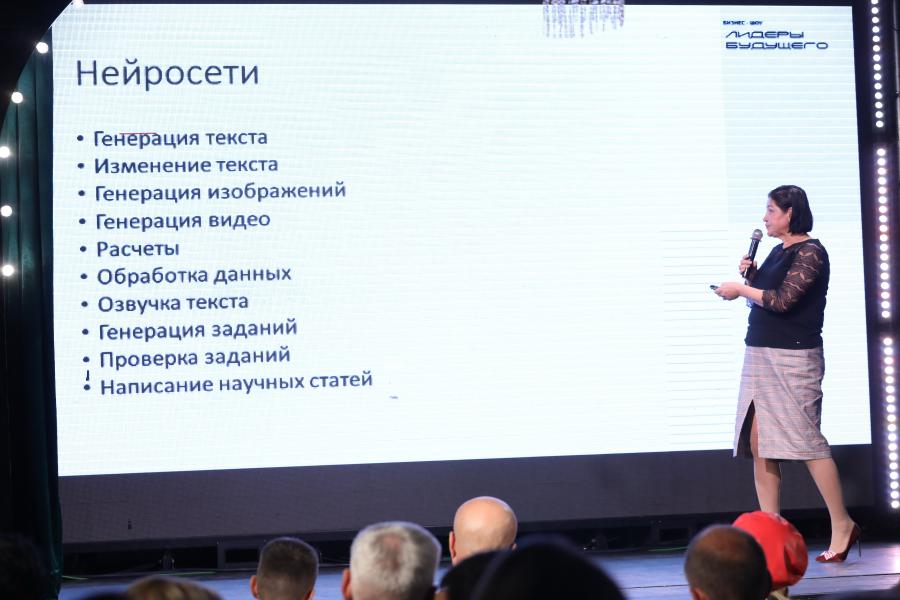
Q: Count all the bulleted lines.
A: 10